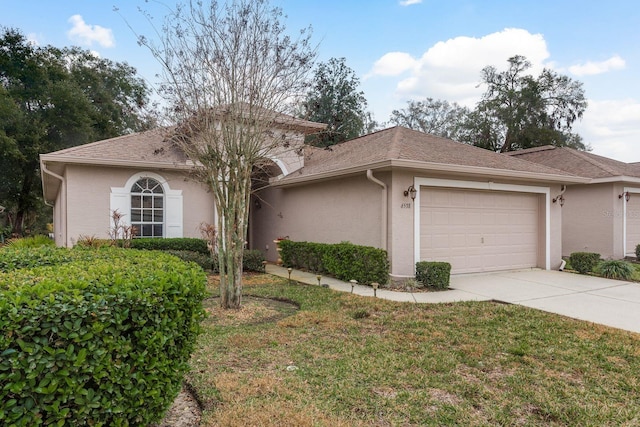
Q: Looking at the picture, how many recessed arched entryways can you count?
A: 1